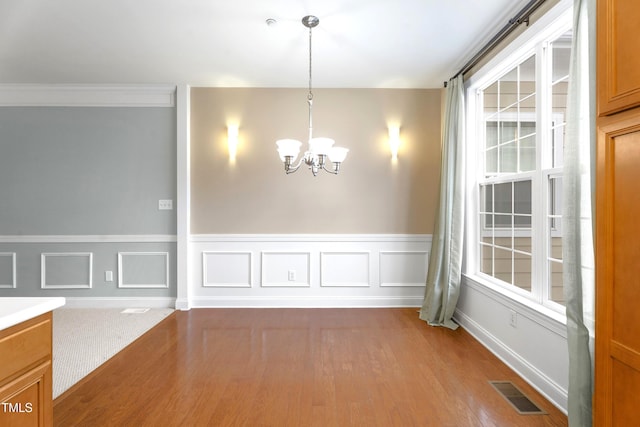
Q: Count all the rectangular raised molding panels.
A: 7